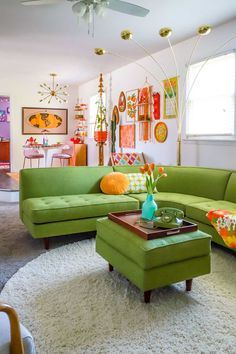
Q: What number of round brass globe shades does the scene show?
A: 4